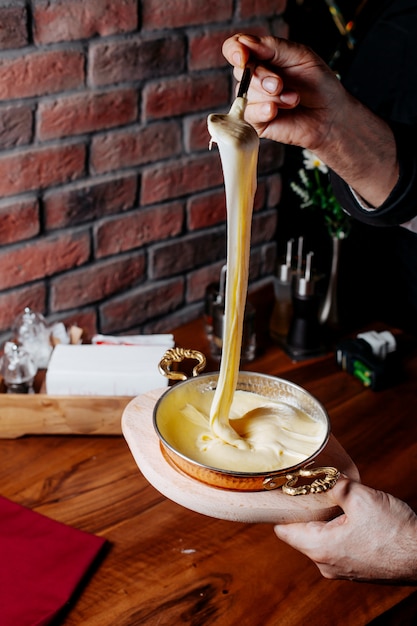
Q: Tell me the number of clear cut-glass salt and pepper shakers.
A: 2